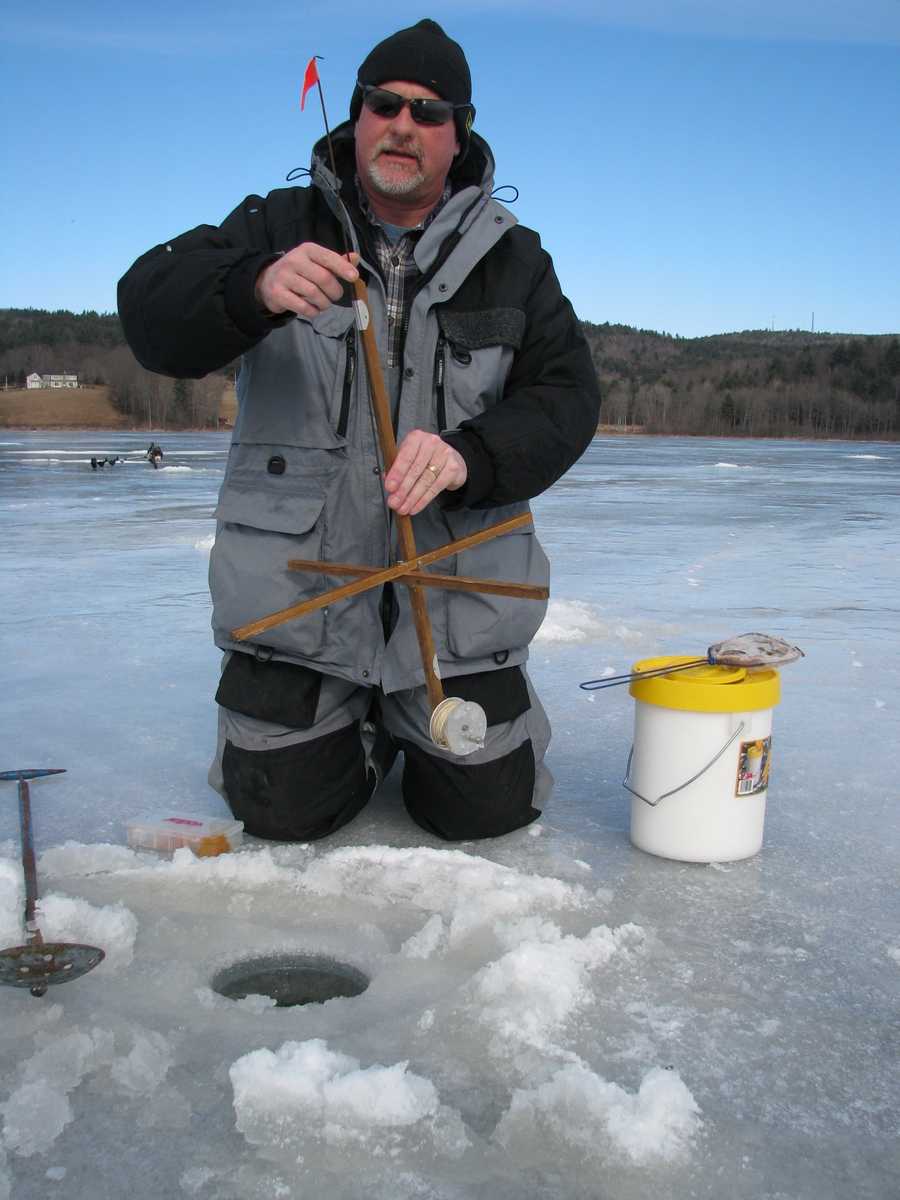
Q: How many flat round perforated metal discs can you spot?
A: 1